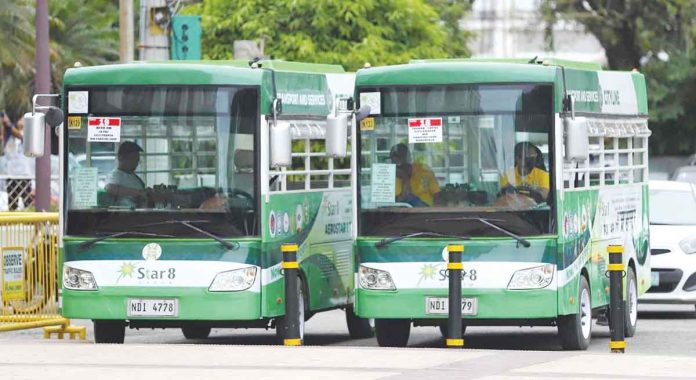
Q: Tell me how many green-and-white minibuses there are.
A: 2